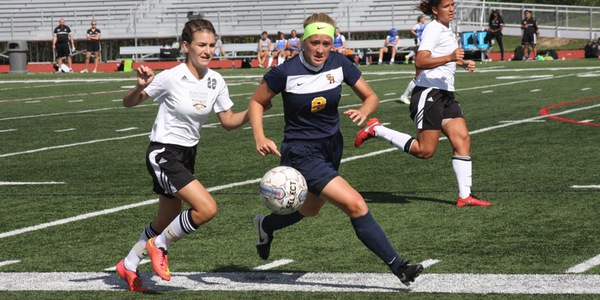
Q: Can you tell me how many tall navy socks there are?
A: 2